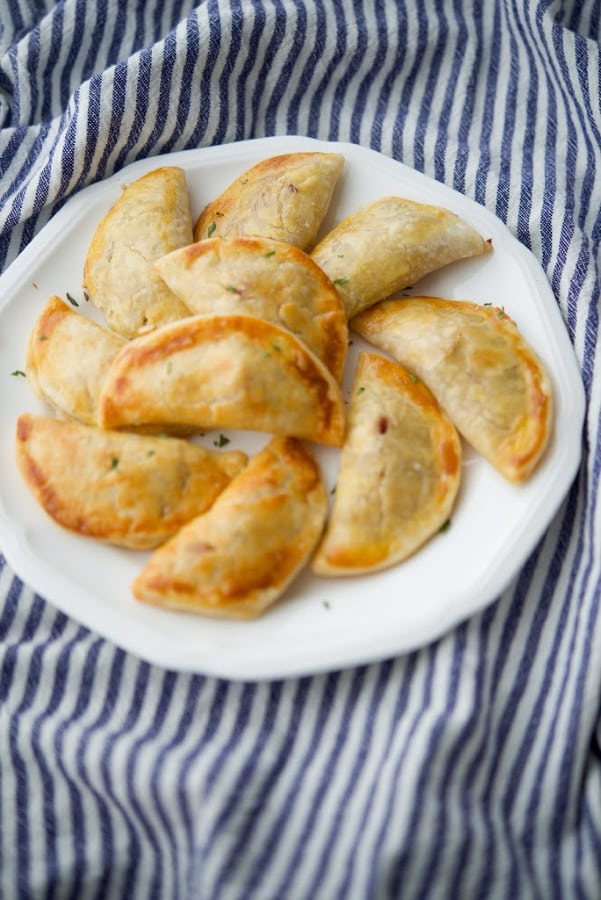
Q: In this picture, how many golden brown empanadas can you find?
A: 10